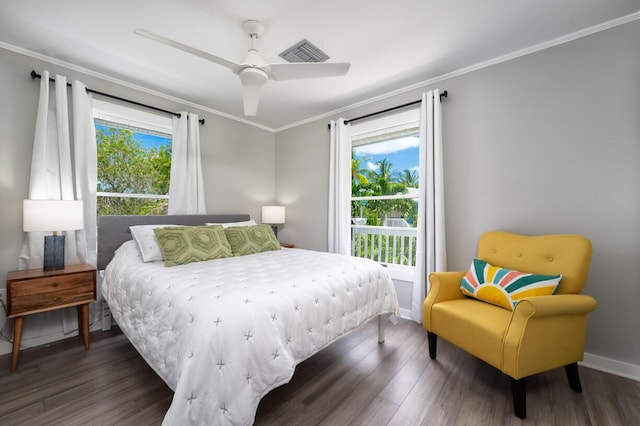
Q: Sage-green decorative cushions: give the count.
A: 2